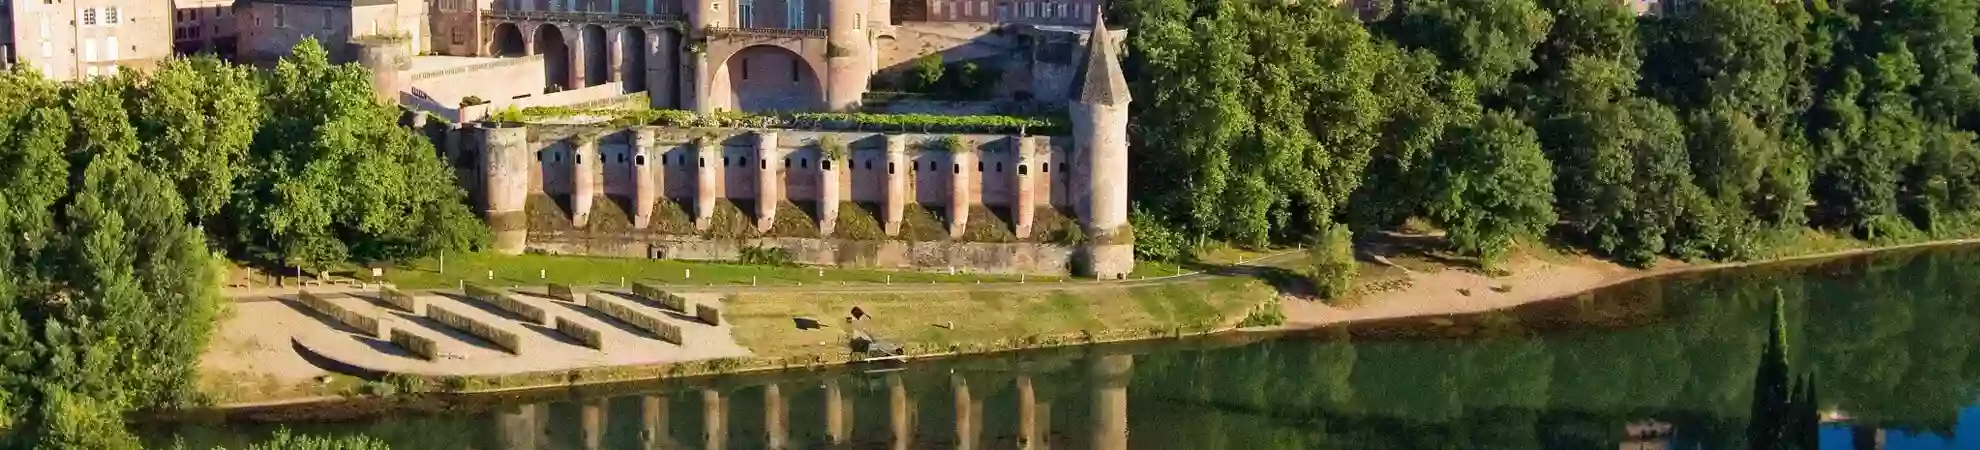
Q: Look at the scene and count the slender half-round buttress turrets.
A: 8